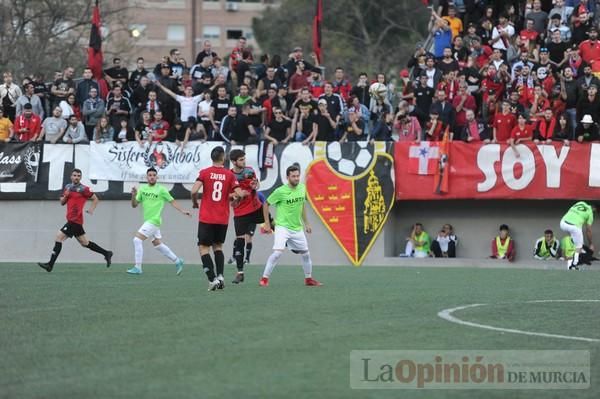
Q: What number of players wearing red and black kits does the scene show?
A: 3